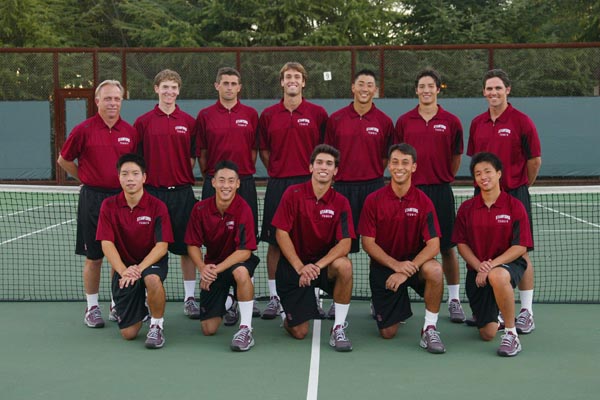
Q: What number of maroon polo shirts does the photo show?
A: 12